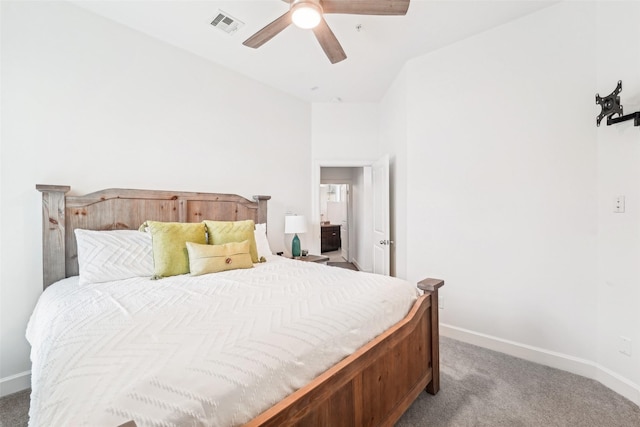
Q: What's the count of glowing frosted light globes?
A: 1